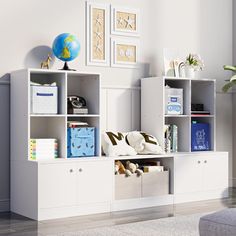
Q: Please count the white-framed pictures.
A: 3